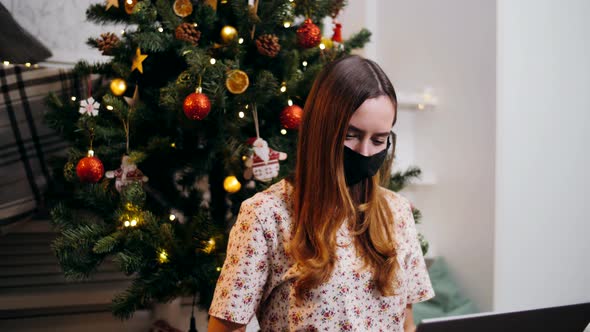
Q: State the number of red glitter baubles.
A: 4